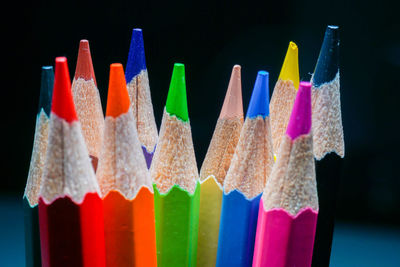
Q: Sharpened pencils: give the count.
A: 11